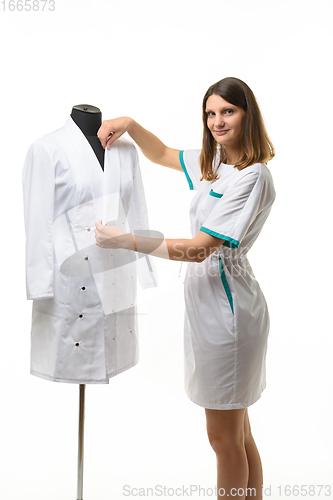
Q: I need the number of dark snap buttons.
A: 5